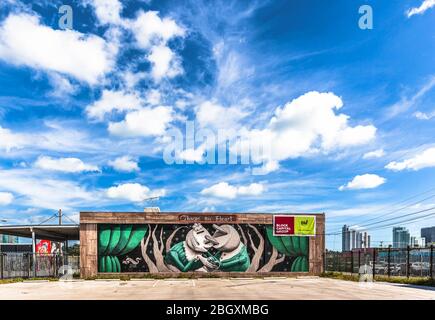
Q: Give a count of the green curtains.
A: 2